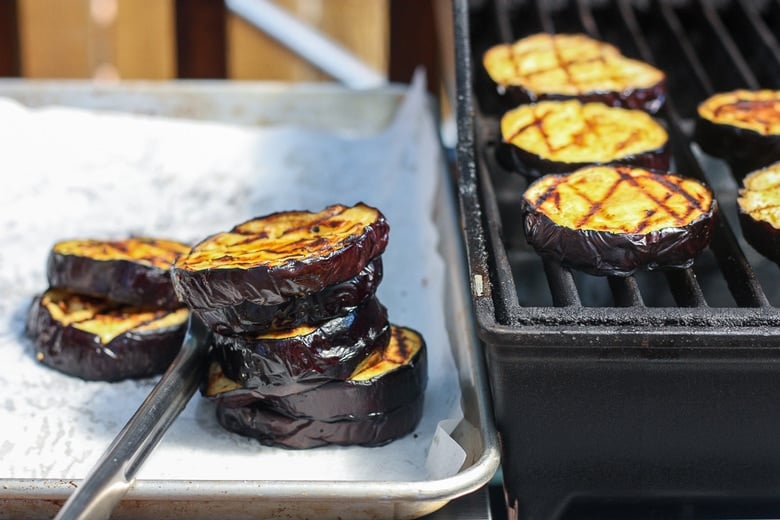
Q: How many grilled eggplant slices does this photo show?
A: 12